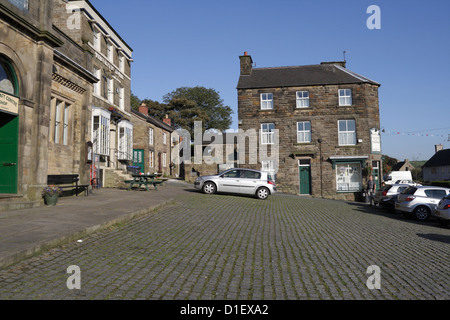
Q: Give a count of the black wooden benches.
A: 1